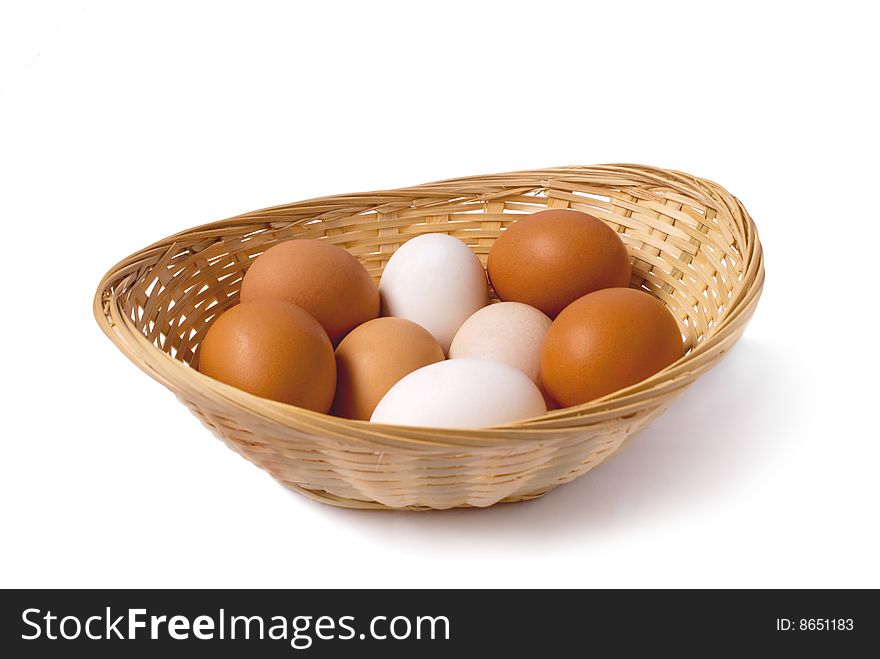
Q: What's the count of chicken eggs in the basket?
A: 8